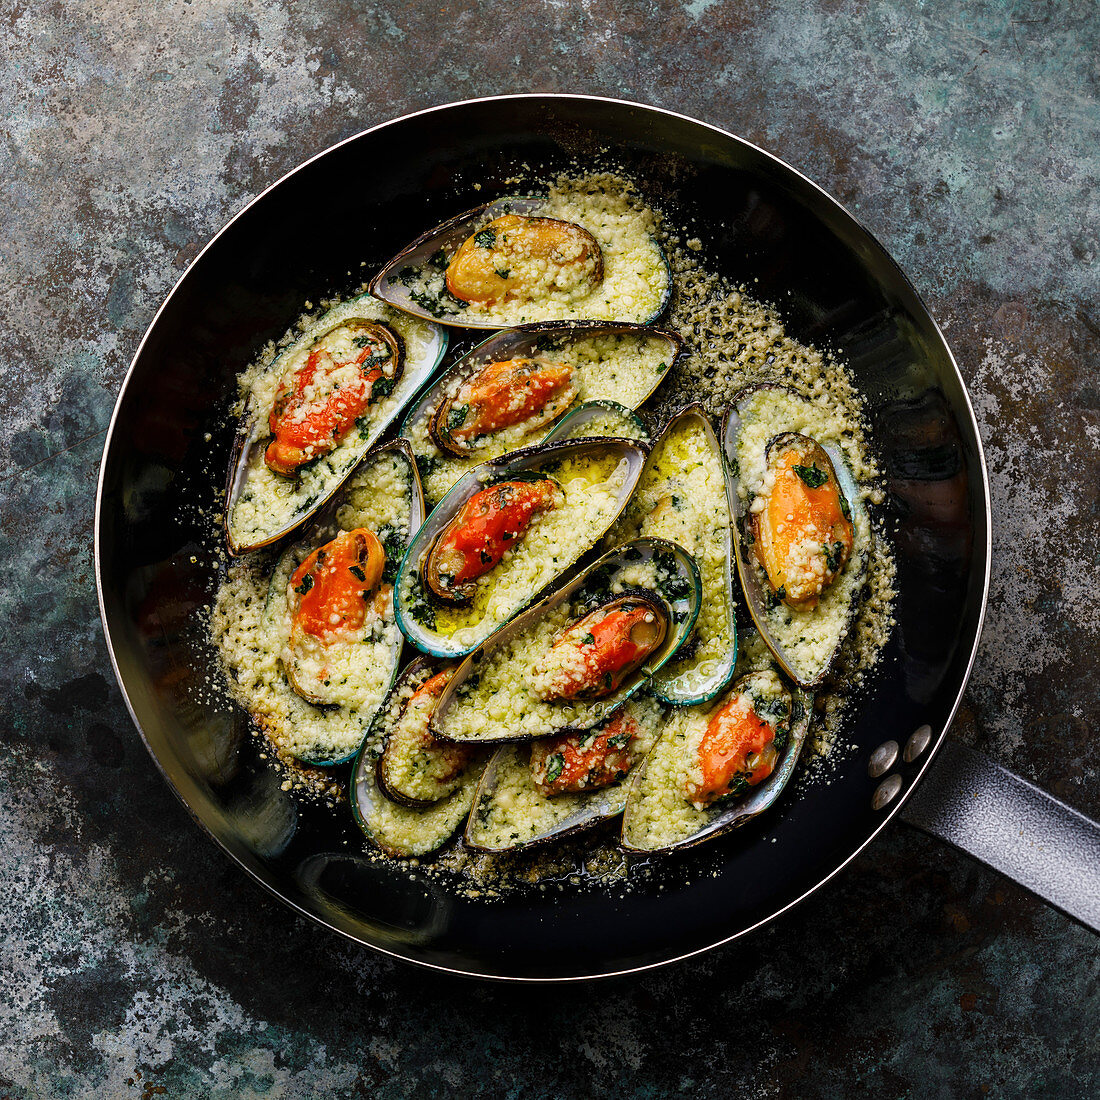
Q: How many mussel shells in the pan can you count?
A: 12